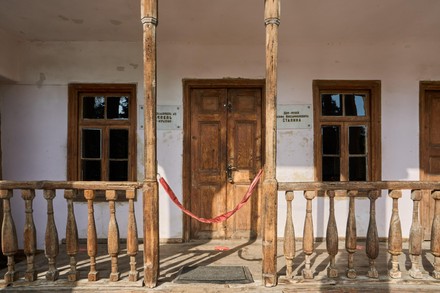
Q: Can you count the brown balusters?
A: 15